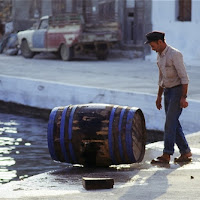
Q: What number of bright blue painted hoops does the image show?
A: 6